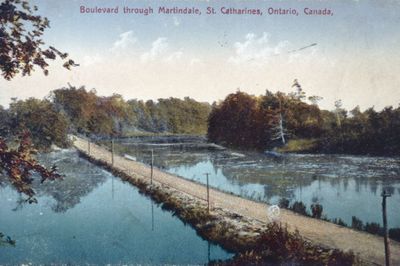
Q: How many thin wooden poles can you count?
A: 5